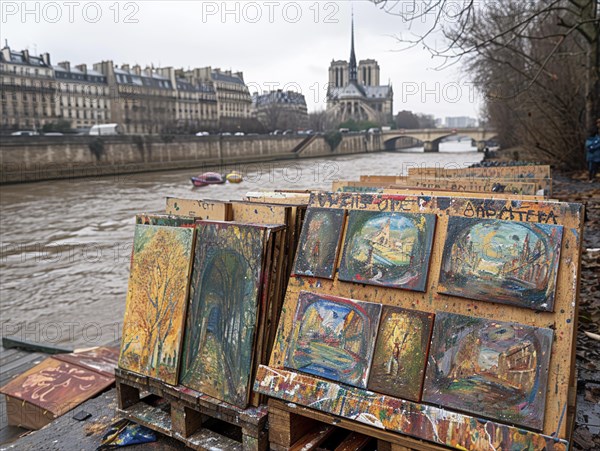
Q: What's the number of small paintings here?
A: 6